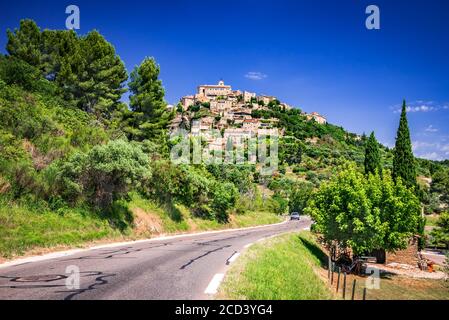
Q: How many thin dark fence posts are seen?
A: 6